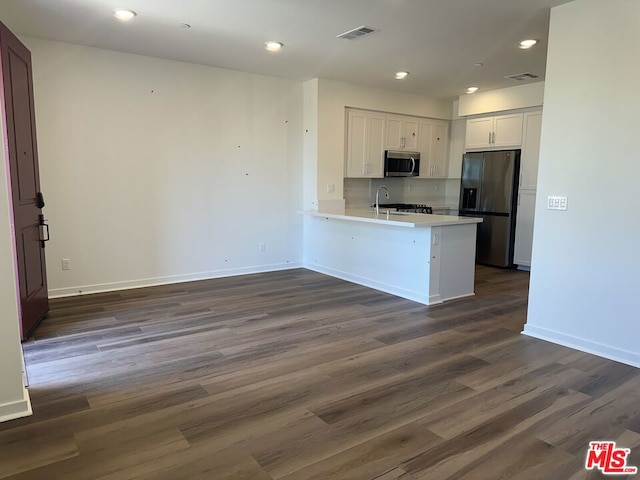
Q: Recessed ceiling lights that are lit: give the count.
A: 5